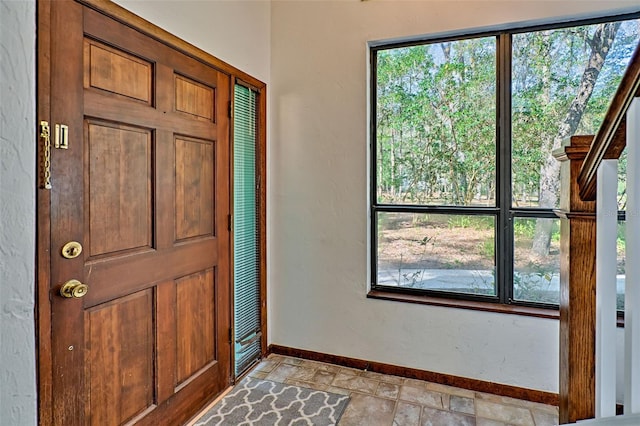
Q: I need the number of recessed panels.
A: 6